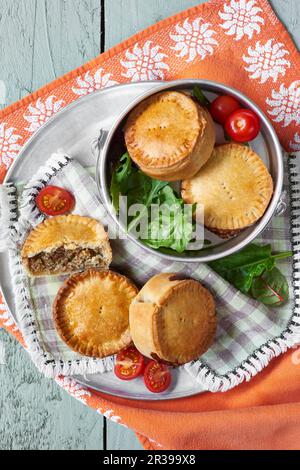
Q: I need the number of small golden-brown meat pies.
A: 5